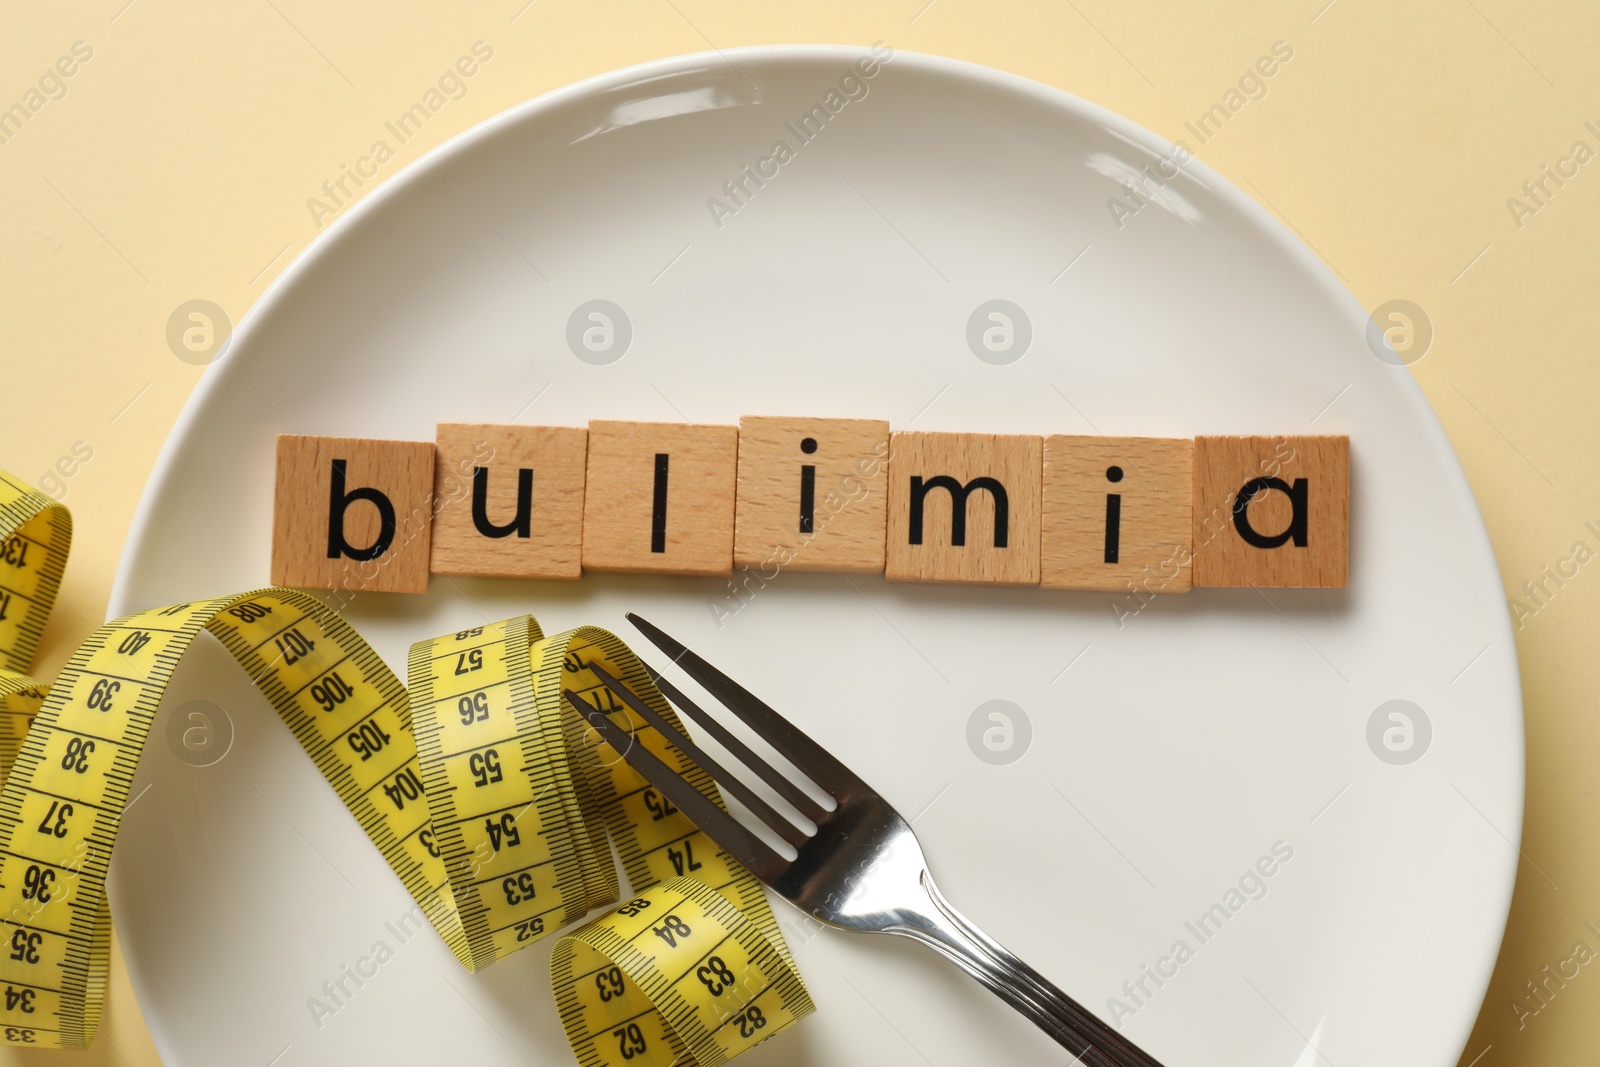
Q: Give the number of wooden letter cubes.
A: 7